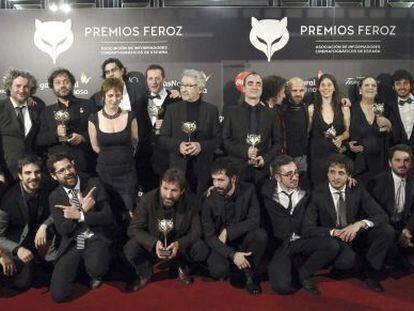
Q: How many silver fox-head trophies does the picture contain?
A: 7